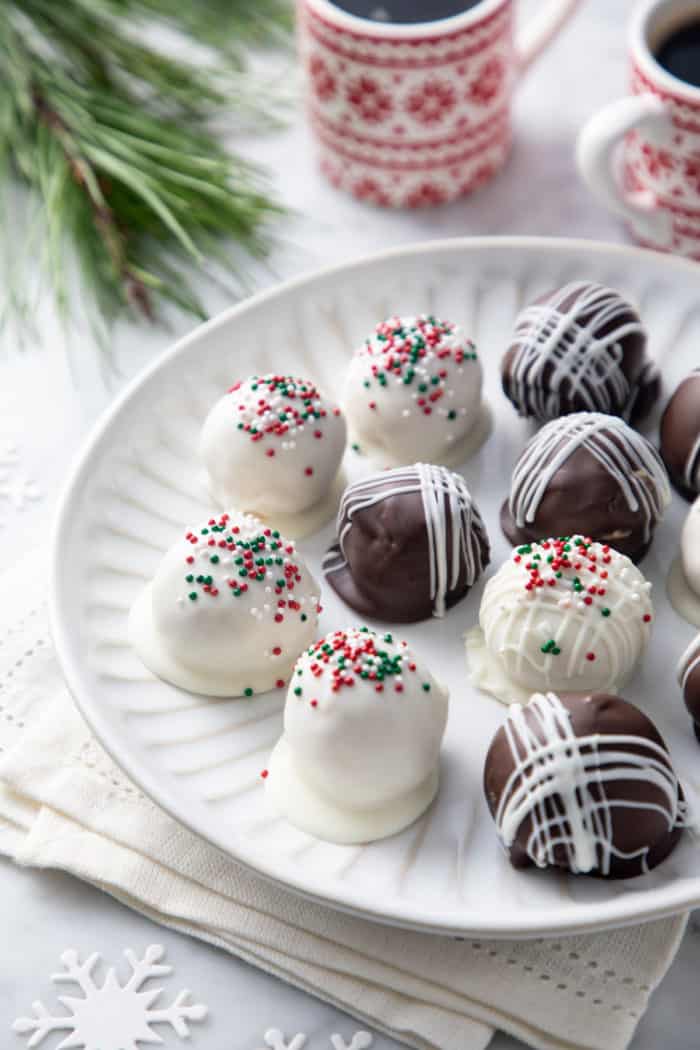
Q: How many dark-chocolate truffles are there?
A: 6